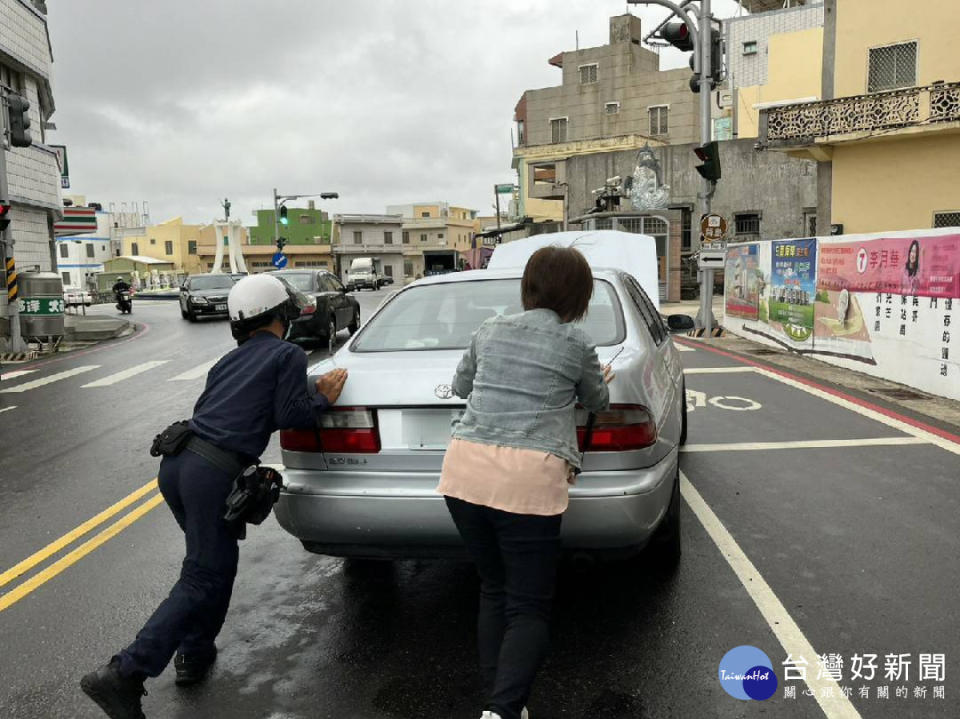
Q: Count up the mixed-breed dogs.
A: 0